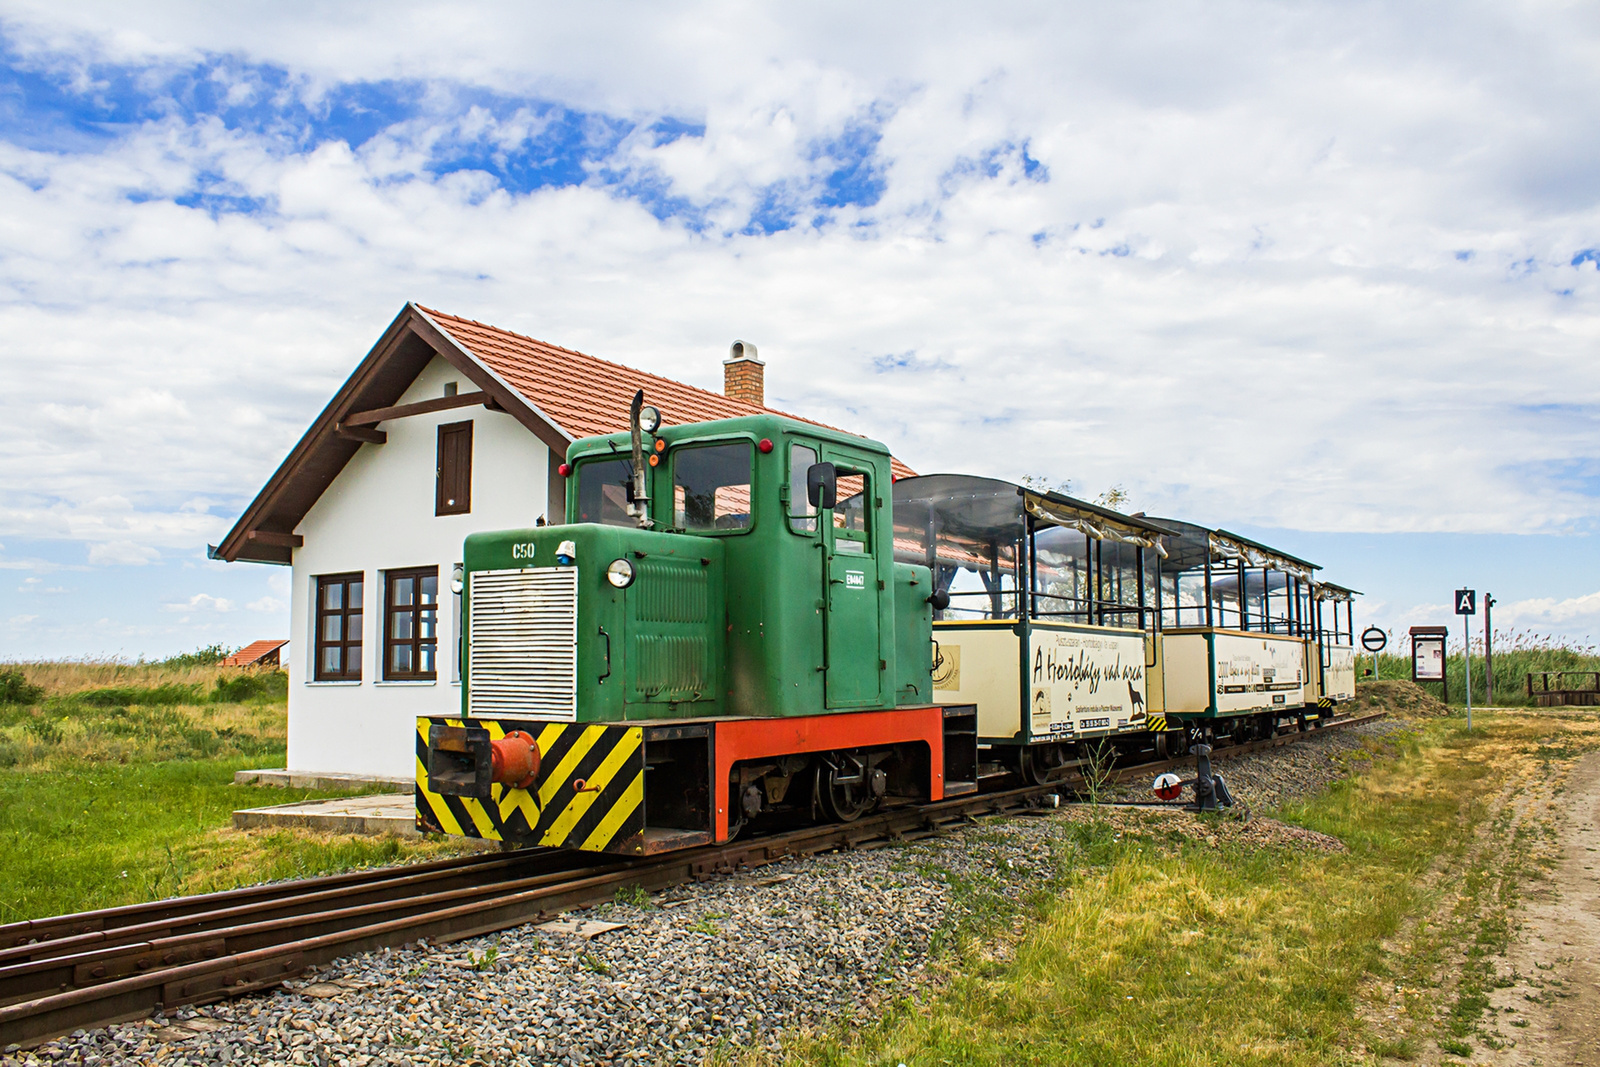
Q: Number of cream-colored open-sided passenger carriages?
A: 3